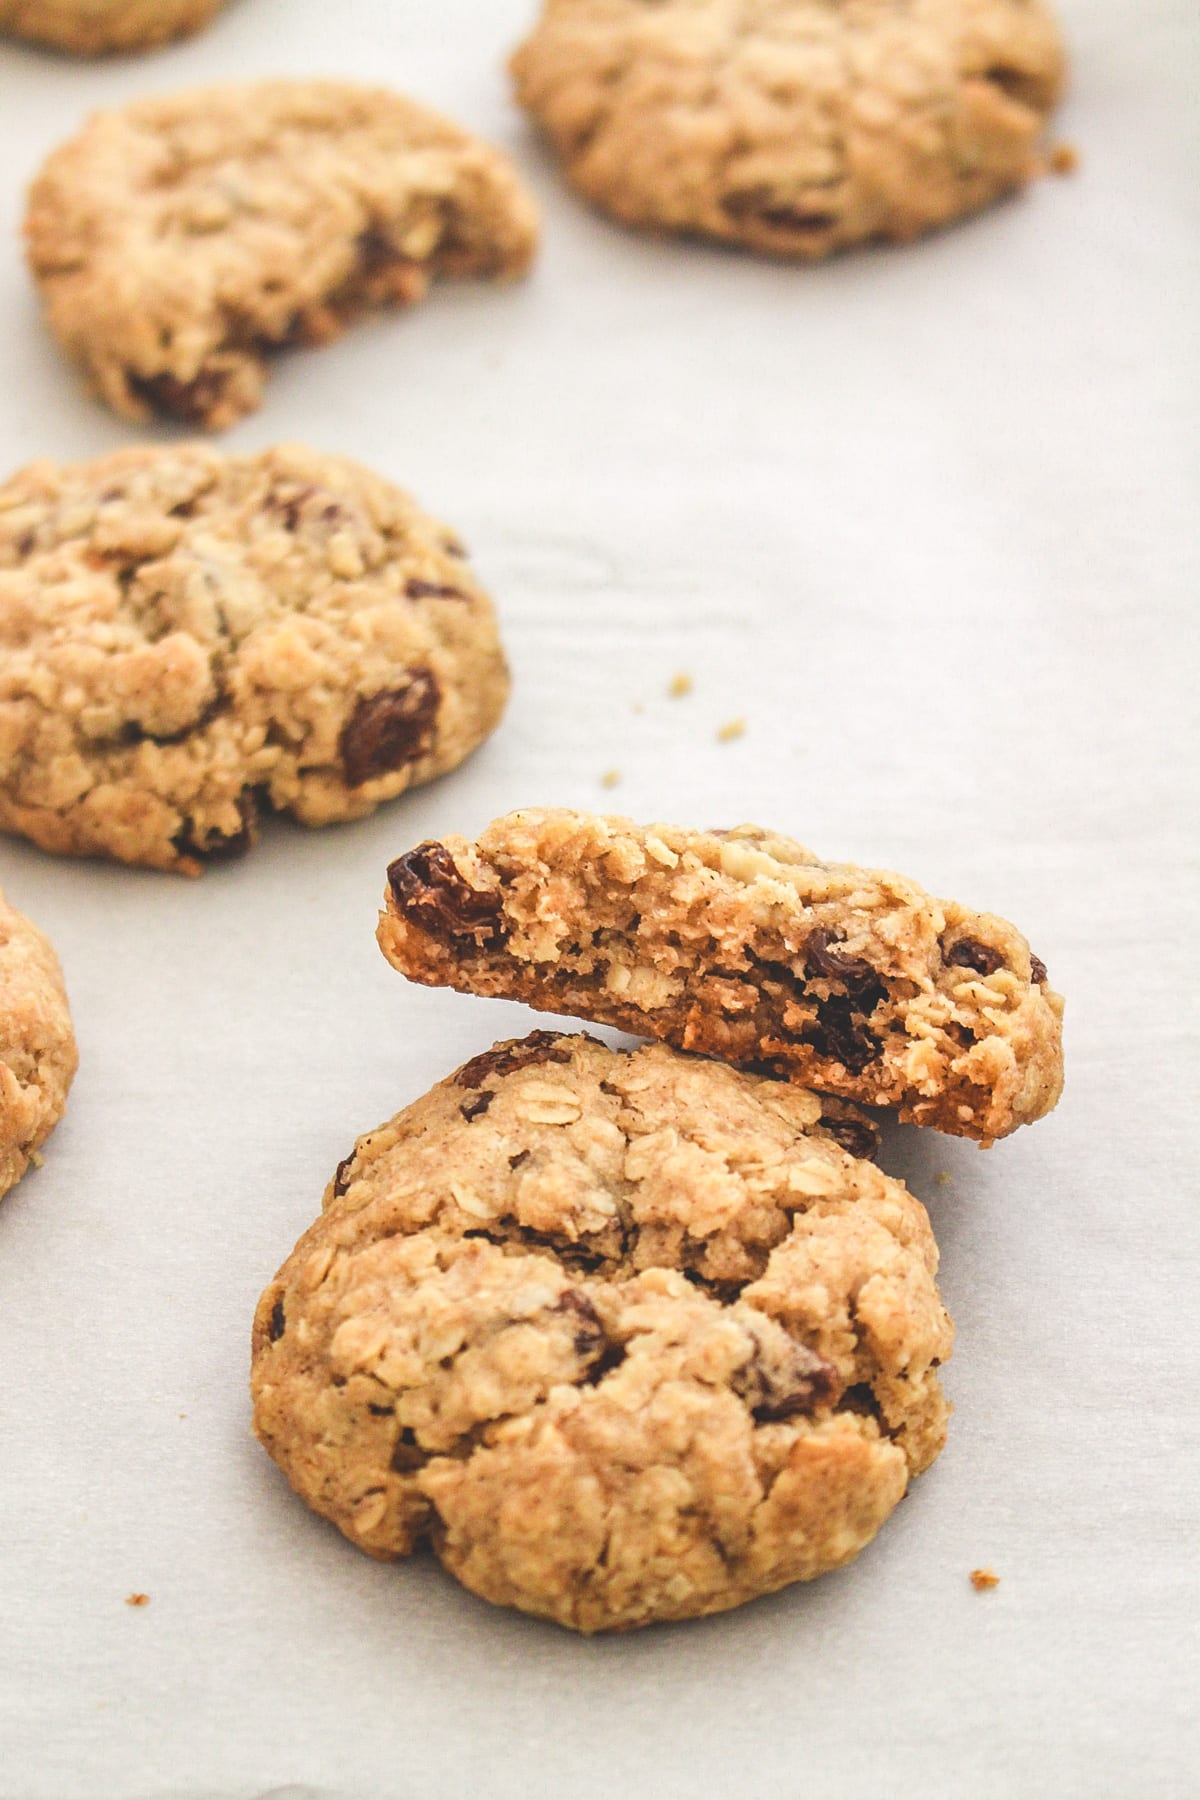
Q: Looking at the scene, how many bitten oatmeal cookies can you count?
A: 2